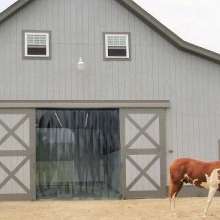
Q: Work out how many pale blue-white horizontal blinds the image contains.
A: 2